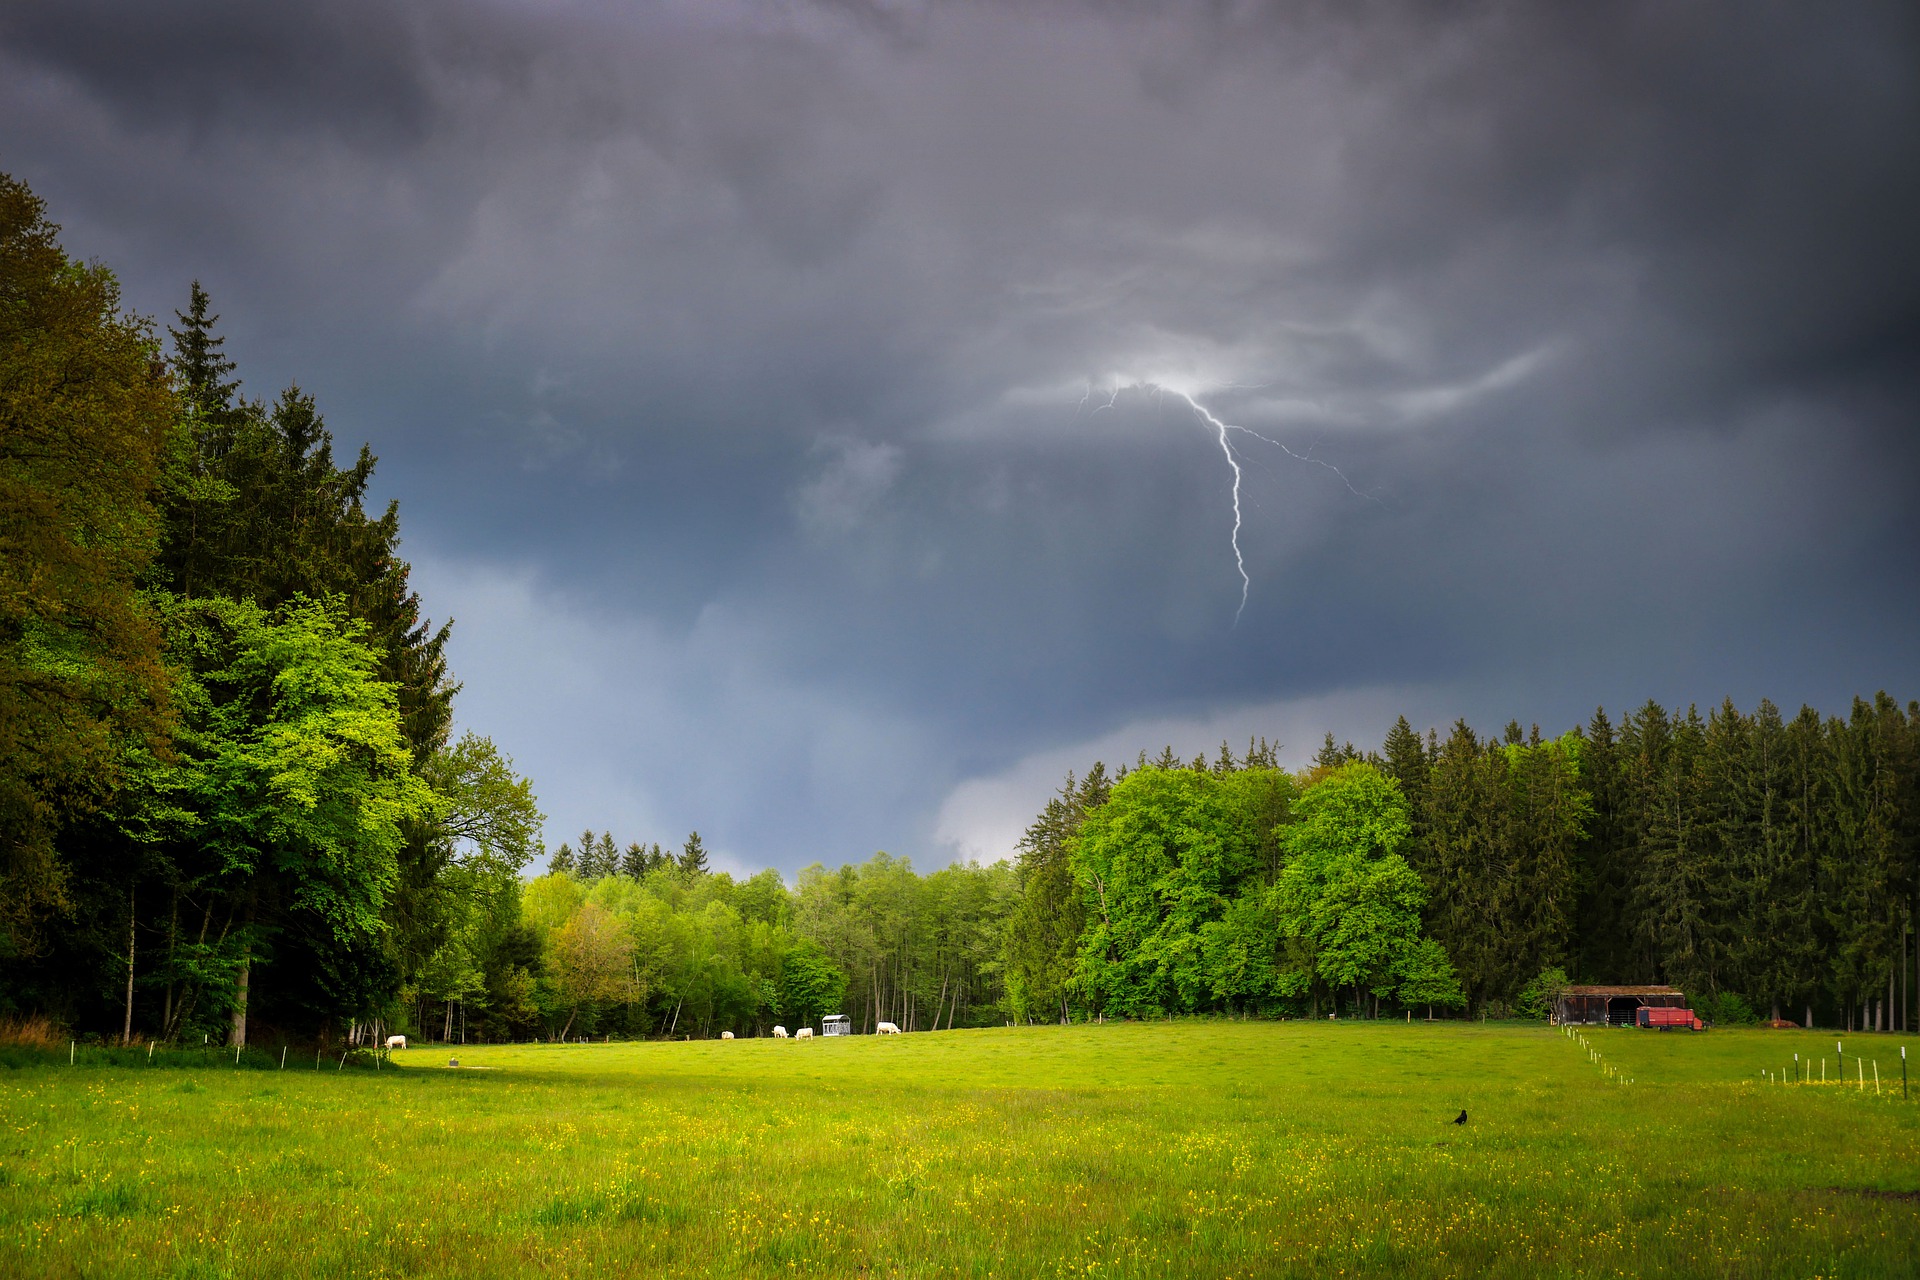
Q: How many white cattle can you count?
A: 5